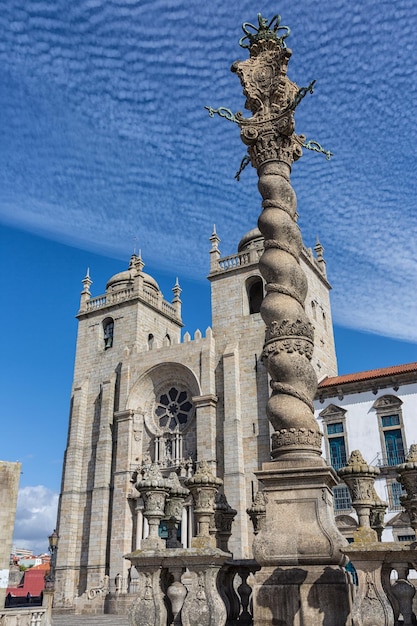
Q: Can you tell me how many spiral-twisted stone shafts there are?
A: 1